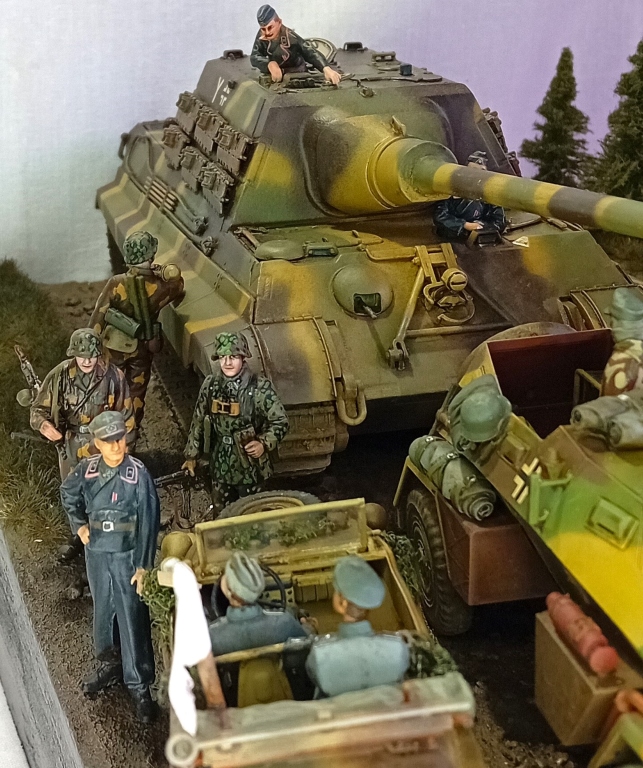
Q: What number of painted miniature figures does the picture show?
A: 9